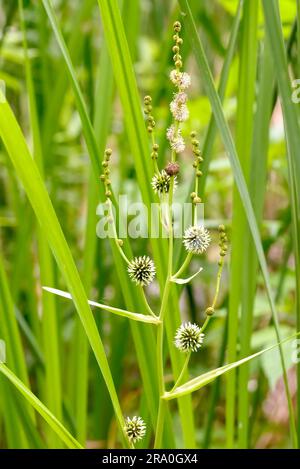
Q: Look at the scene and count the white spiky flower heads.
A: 5